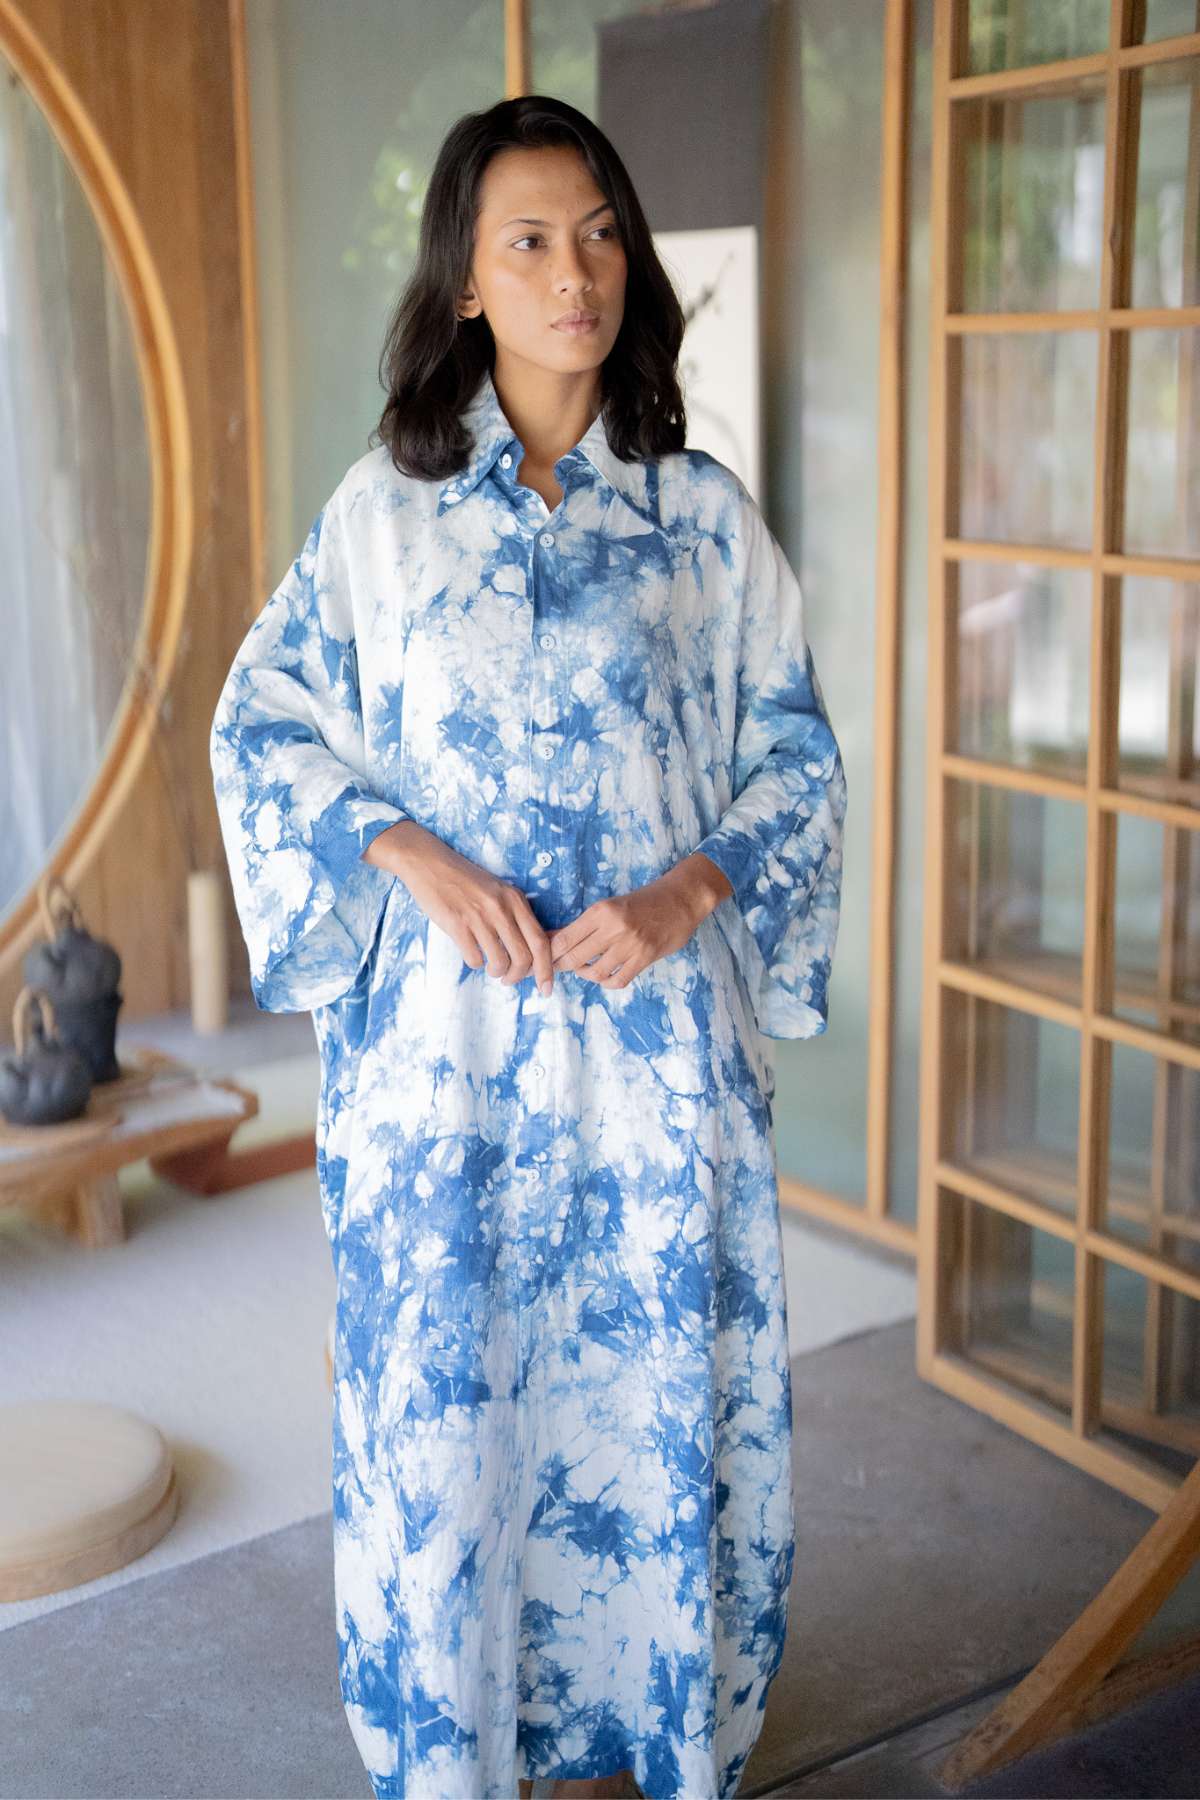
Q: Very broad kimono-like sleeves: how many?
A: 2